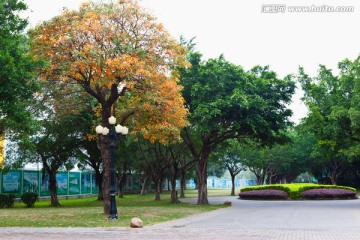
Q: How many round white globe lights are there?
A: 5